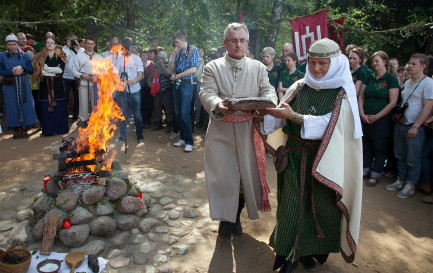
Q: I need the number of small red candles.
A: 3